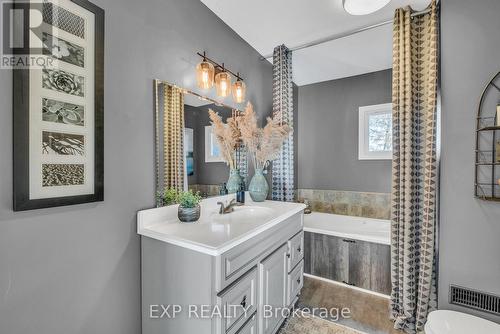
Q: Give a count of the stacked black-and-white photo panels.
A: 6